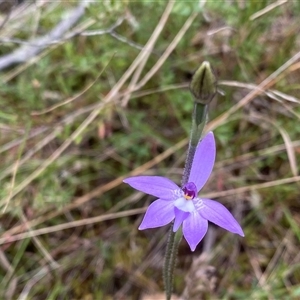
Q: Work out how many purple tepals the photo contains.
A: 5